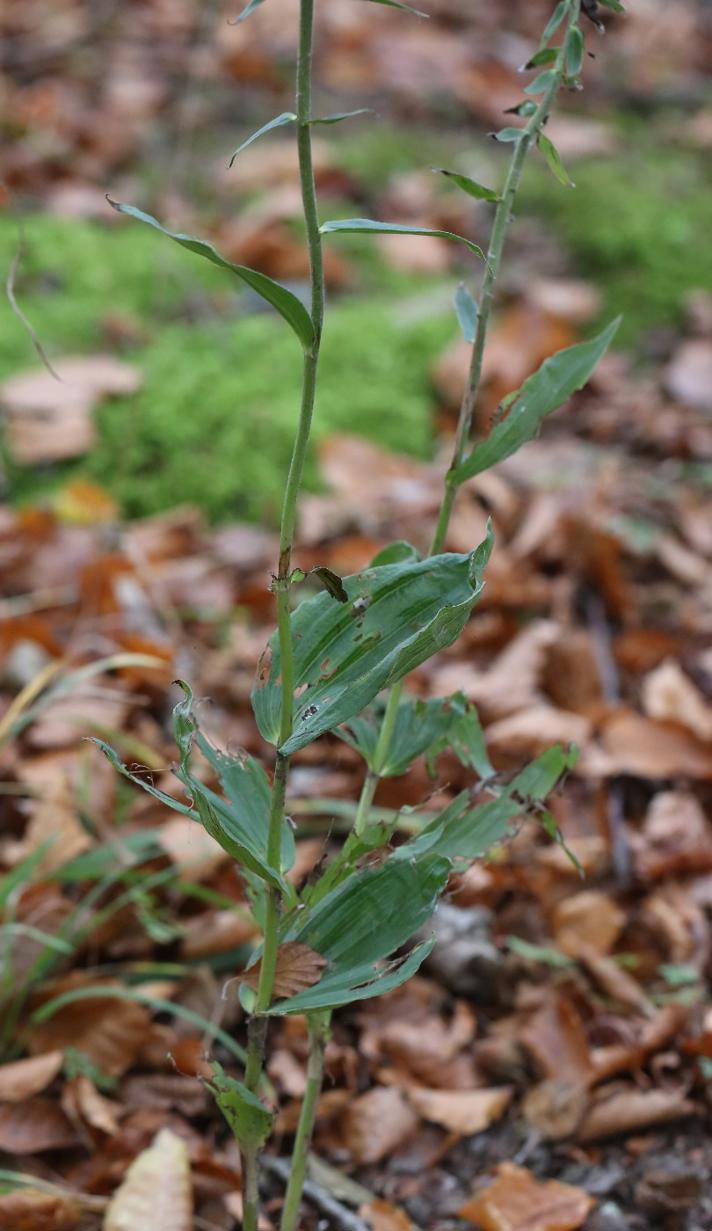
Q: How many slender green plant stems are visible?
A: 2